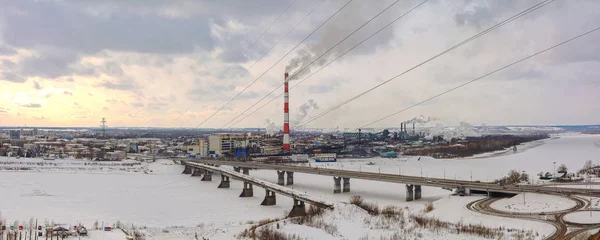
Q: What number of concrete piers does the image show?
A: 15